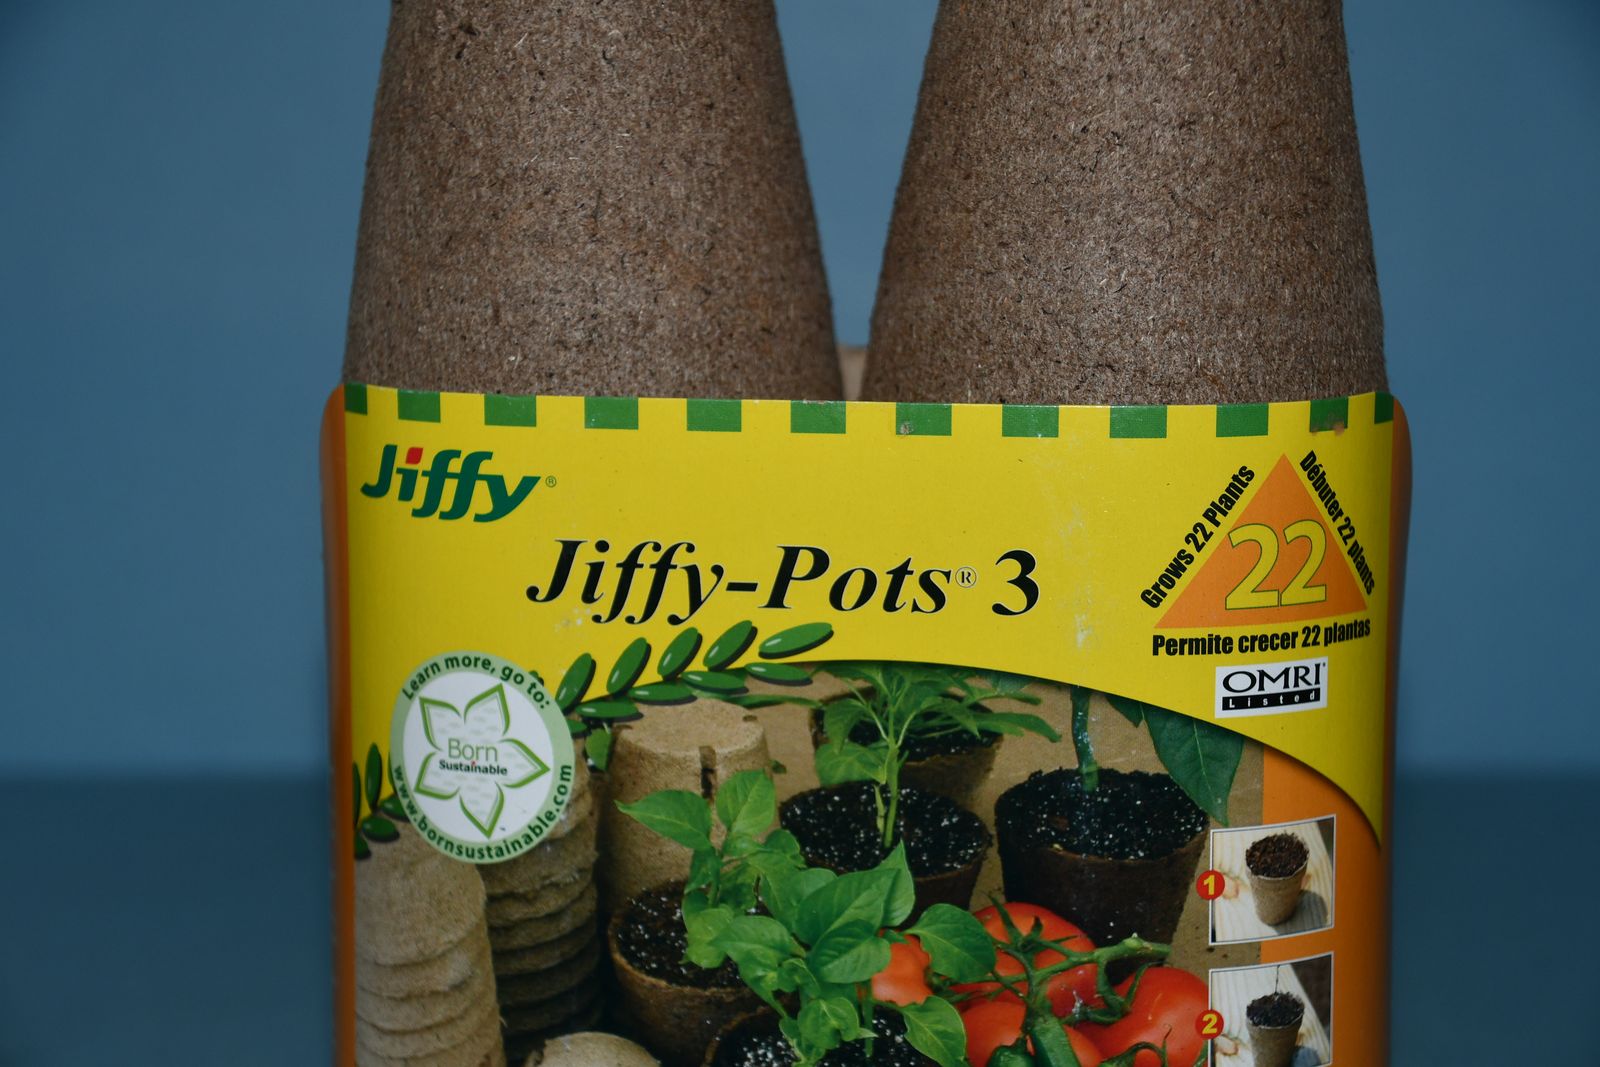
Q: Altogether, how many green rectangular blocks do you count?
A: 12